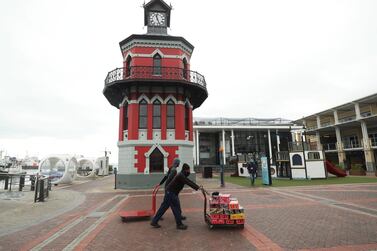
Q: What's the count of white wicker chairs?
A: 0